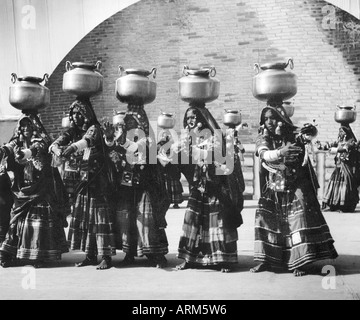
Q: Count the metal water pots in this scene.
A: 11